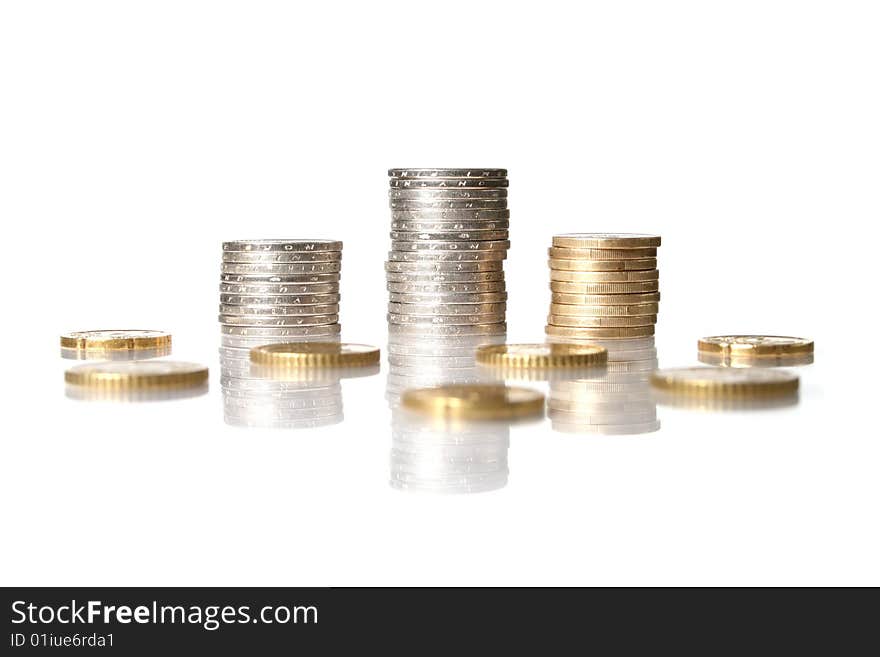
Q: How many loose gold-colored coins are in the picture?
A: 7